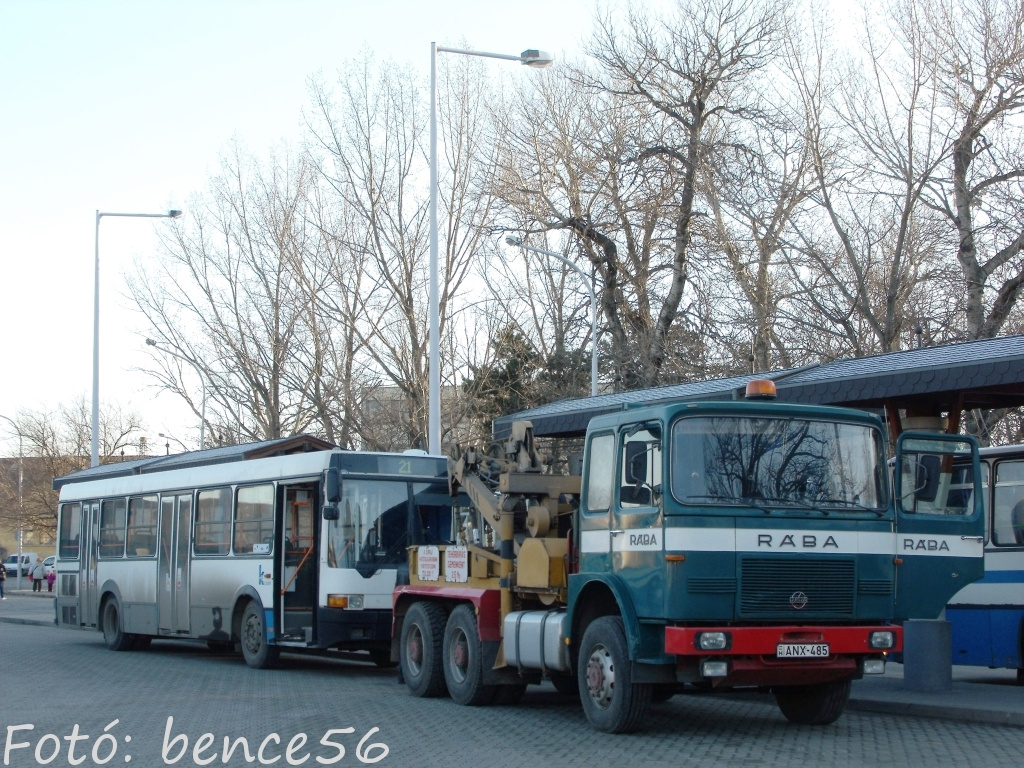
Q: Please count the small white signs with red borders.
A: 2